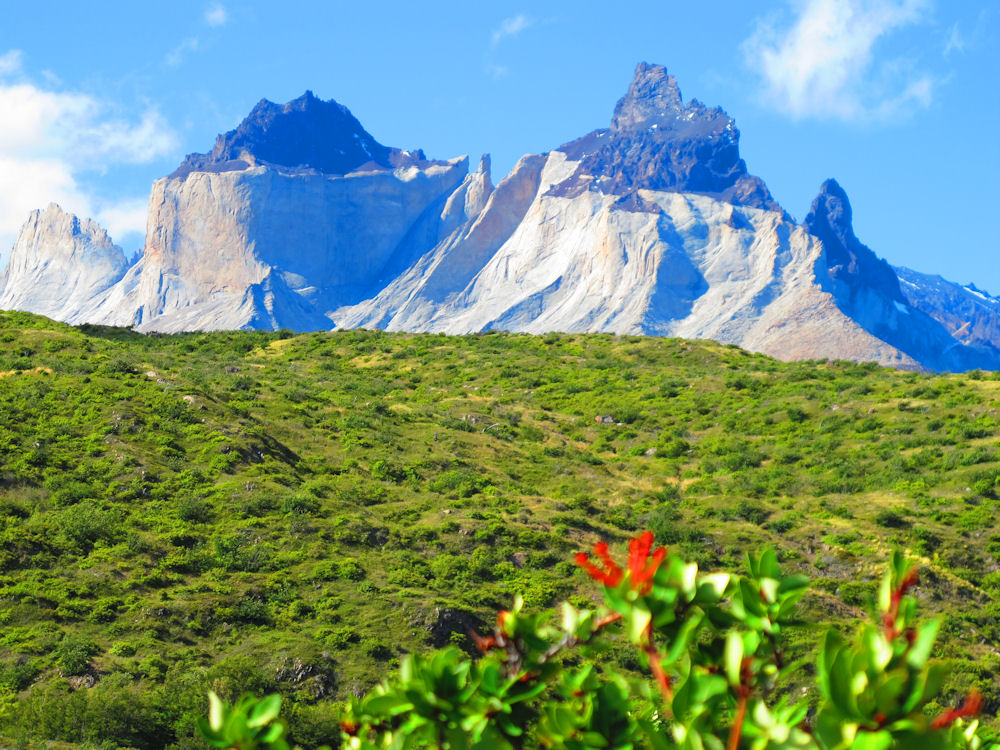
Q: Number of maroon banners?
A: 0